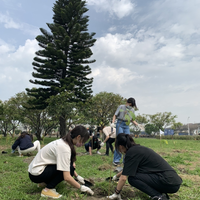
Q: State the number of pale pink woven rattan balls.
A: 0